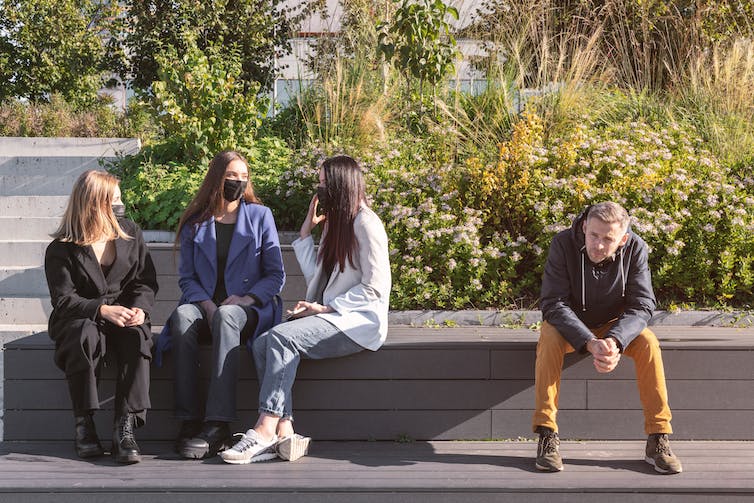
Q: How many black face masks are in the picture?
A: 3